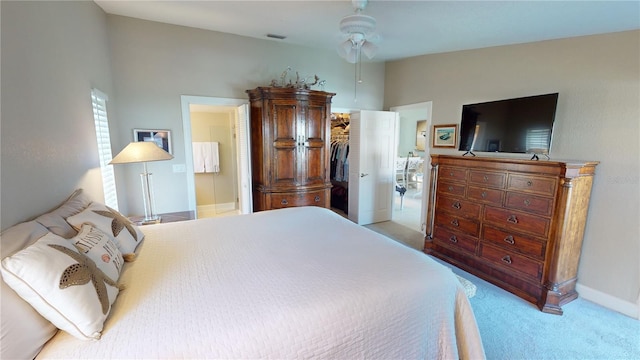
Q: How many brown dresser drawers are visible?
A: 12